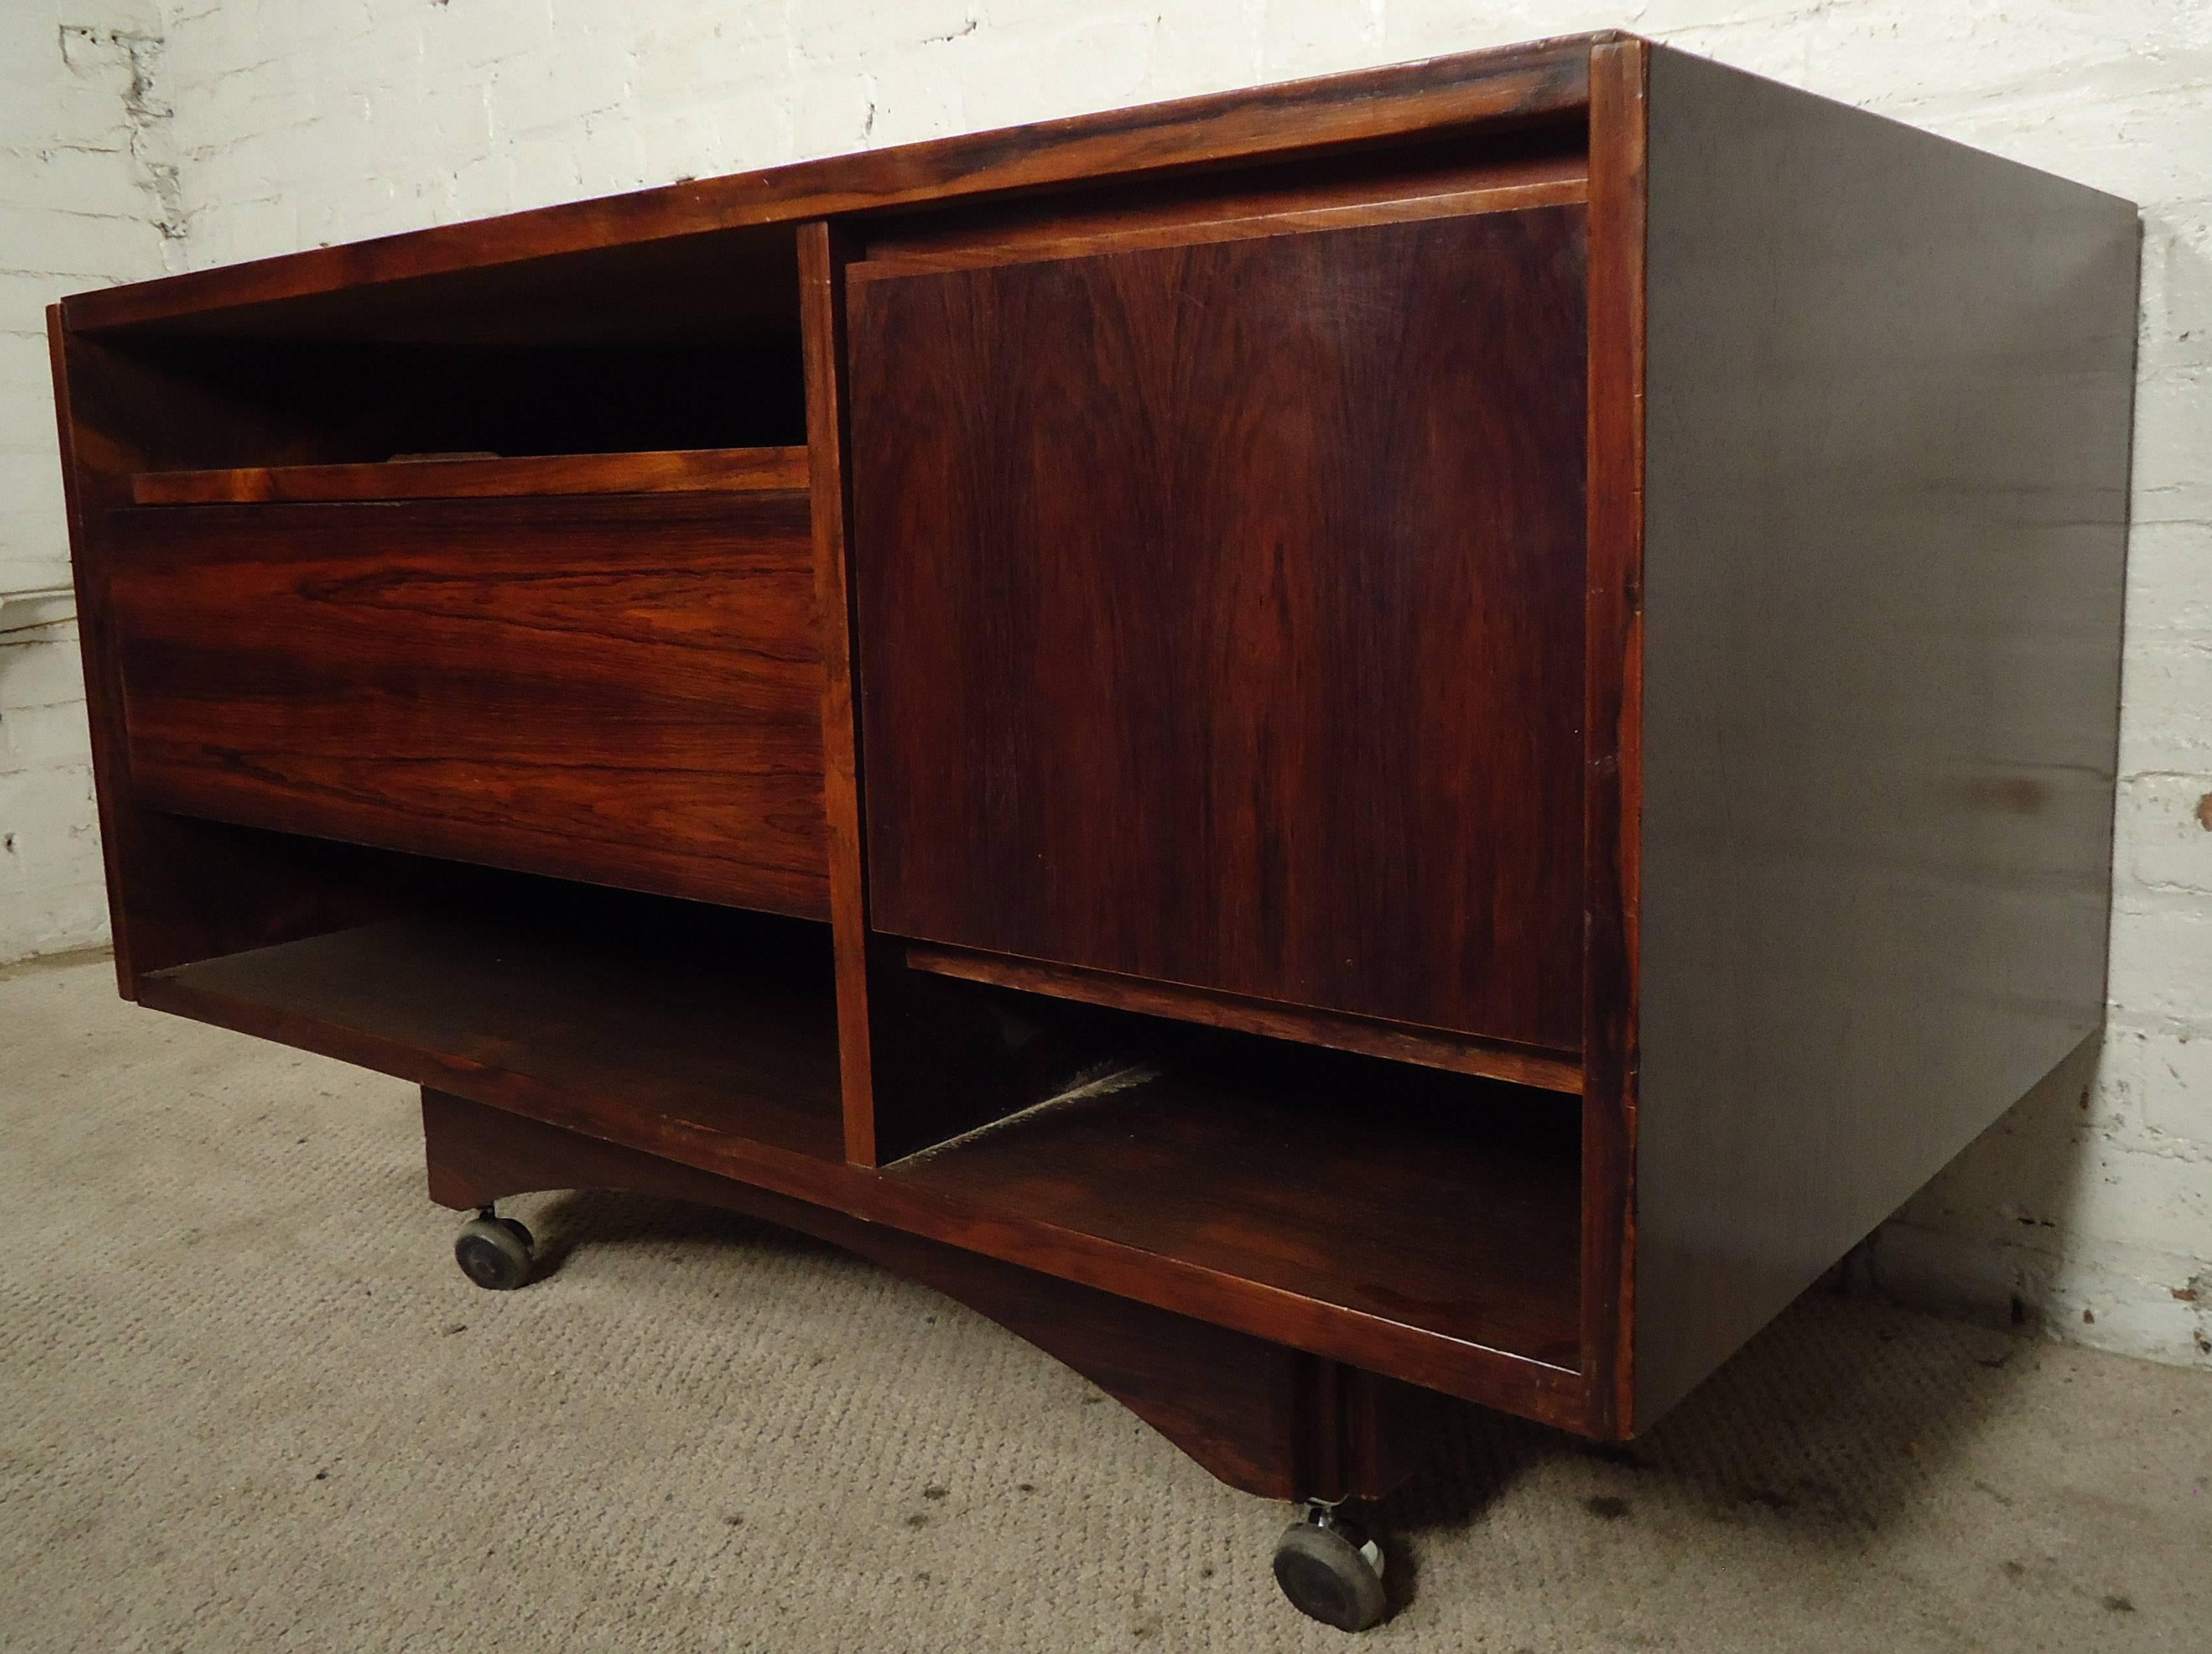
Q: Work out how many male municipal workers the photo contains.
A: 0